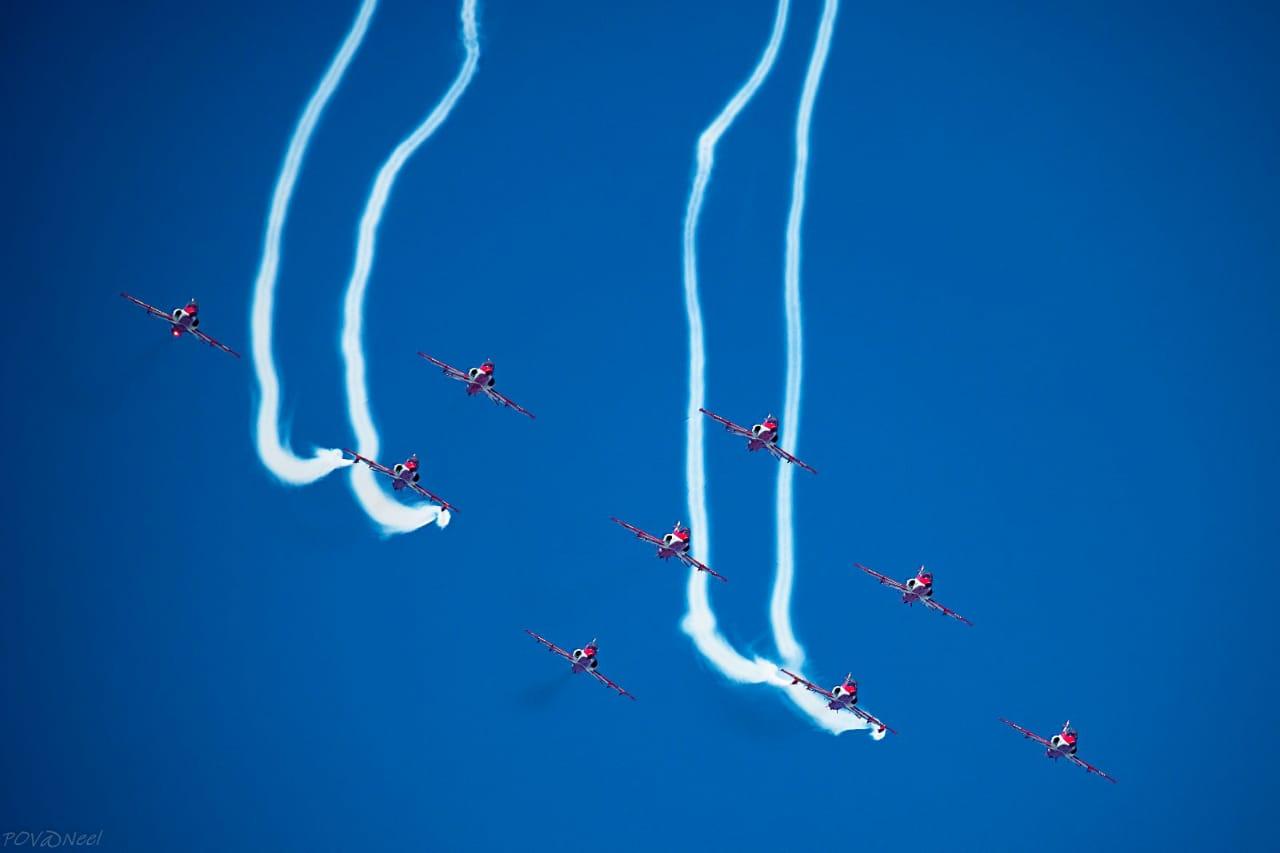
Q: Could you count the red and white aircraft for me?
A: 9